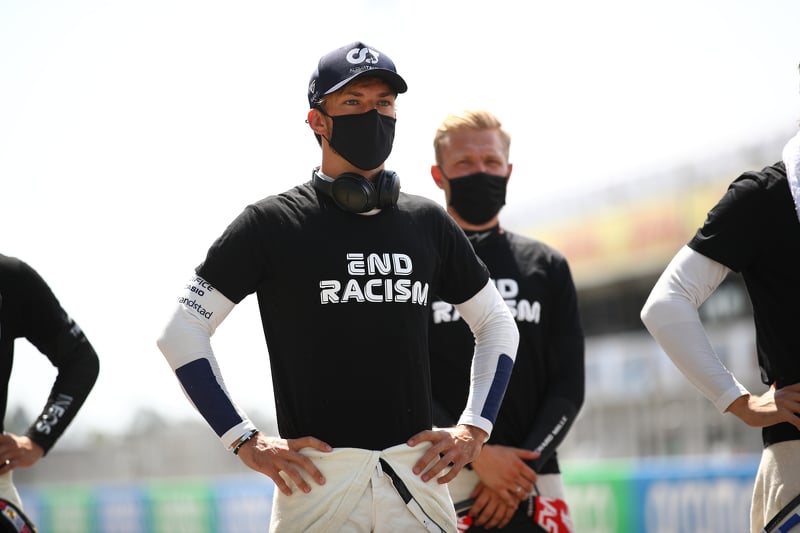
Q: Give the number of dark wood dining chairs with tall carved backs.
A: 0